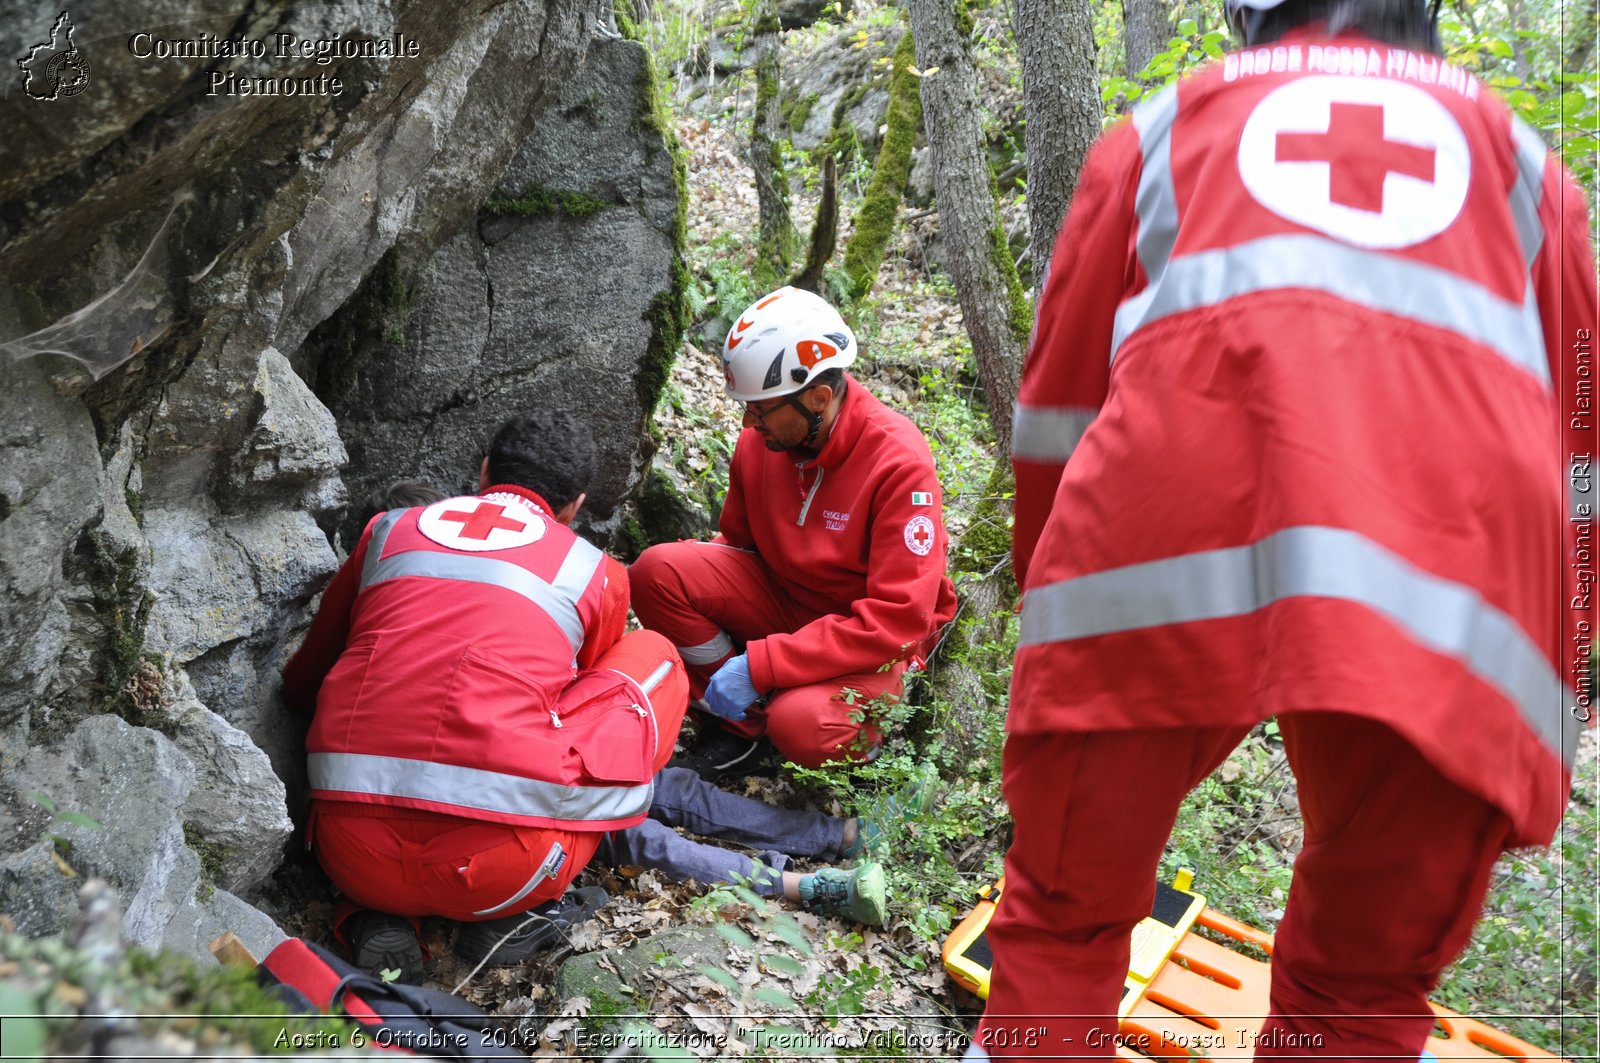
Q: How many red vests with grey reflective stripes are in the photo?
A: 2